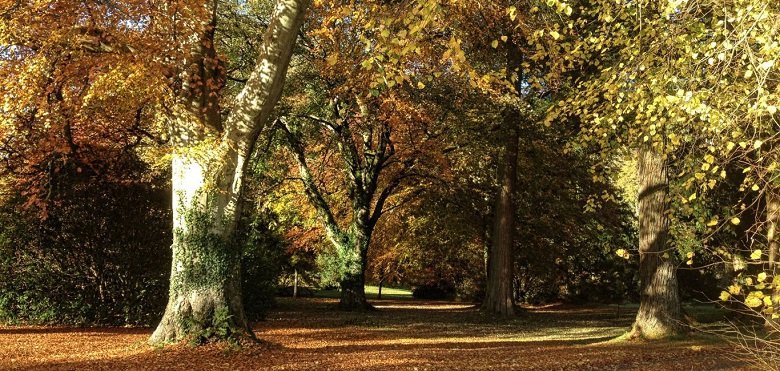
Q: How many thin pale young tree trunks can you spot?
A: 1